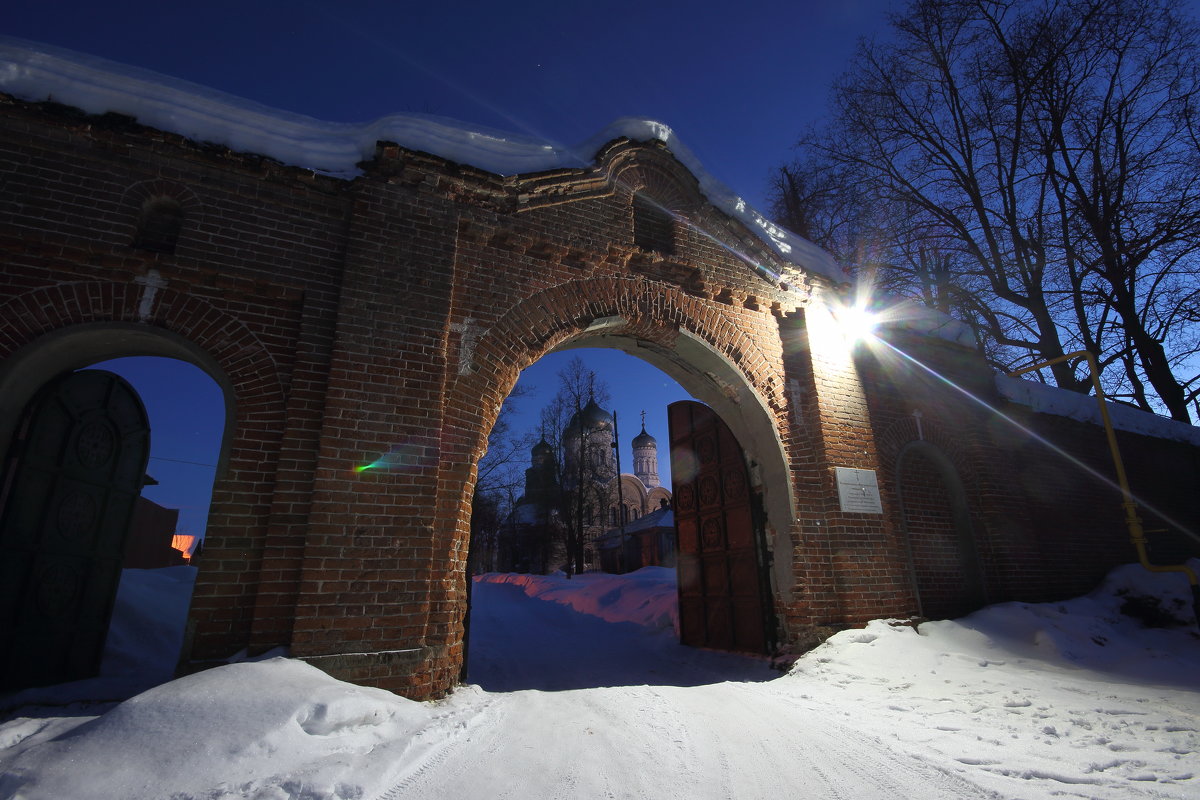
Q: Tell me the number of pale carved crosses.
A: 4